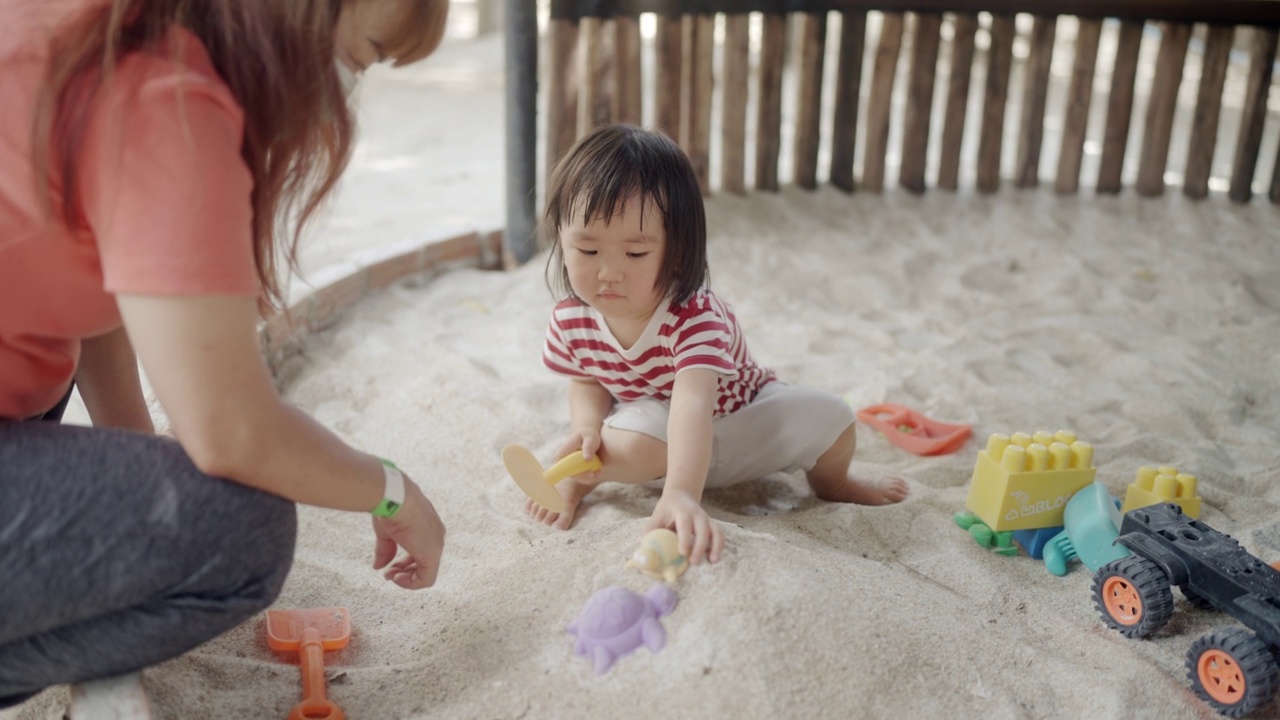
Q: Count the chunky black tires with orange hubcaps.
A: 2